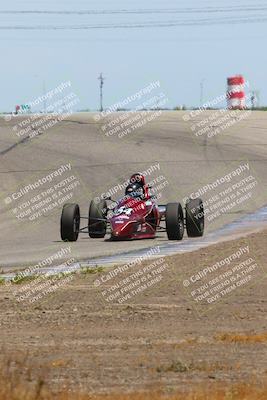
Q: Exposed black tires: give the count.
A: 4